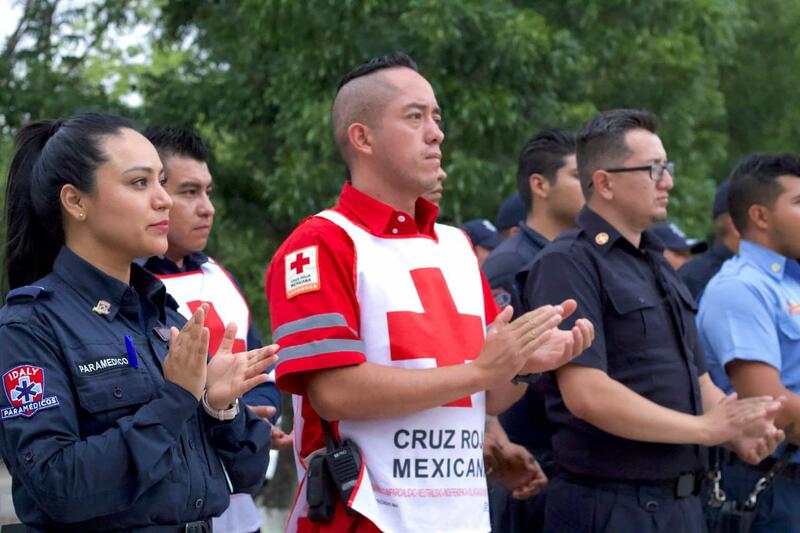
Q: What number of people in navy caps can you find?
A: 4